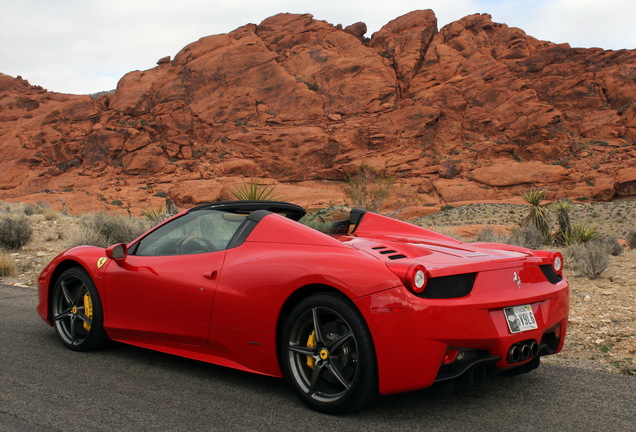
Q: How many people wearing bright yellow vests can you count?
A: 0